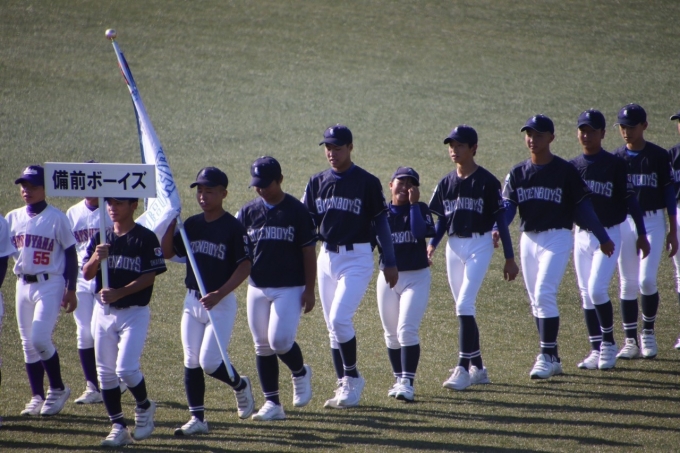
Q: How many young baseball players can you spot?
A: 13